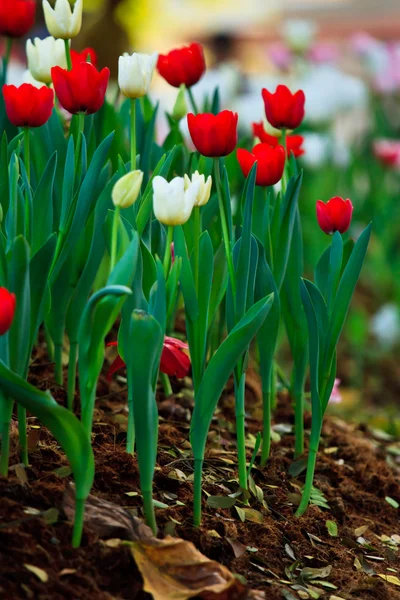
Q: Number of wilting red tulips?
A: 1